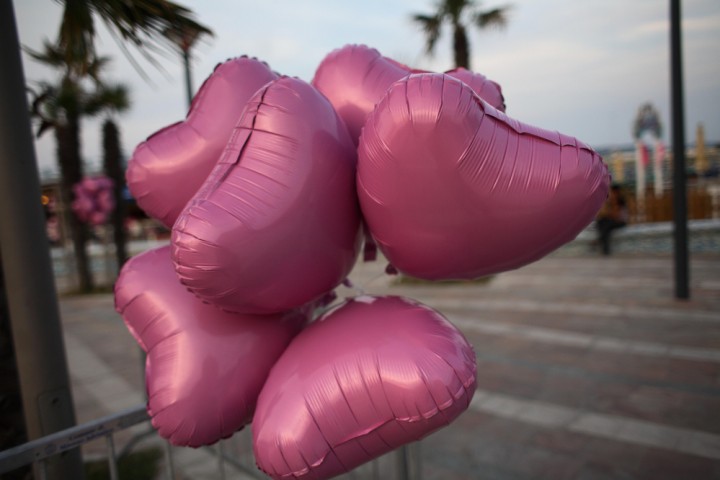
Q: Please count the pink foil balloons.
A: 6